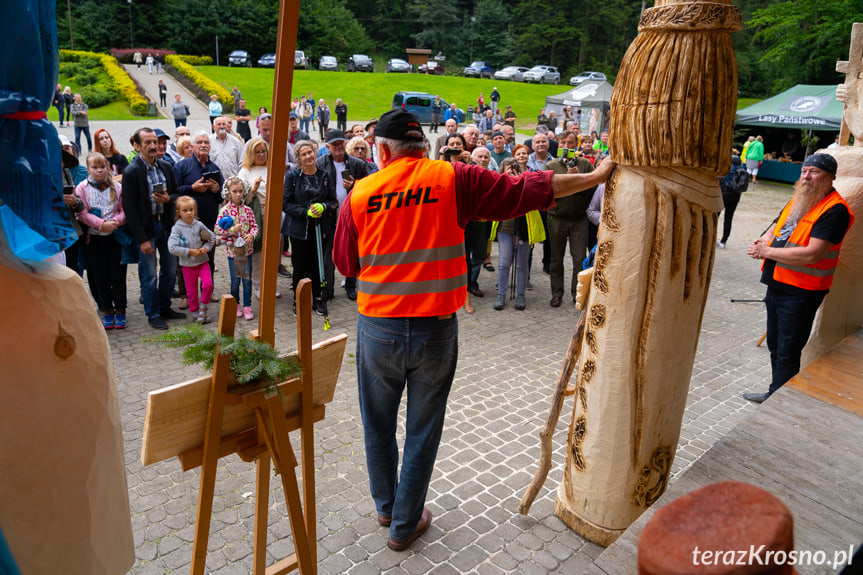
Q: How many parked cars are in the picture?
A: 12